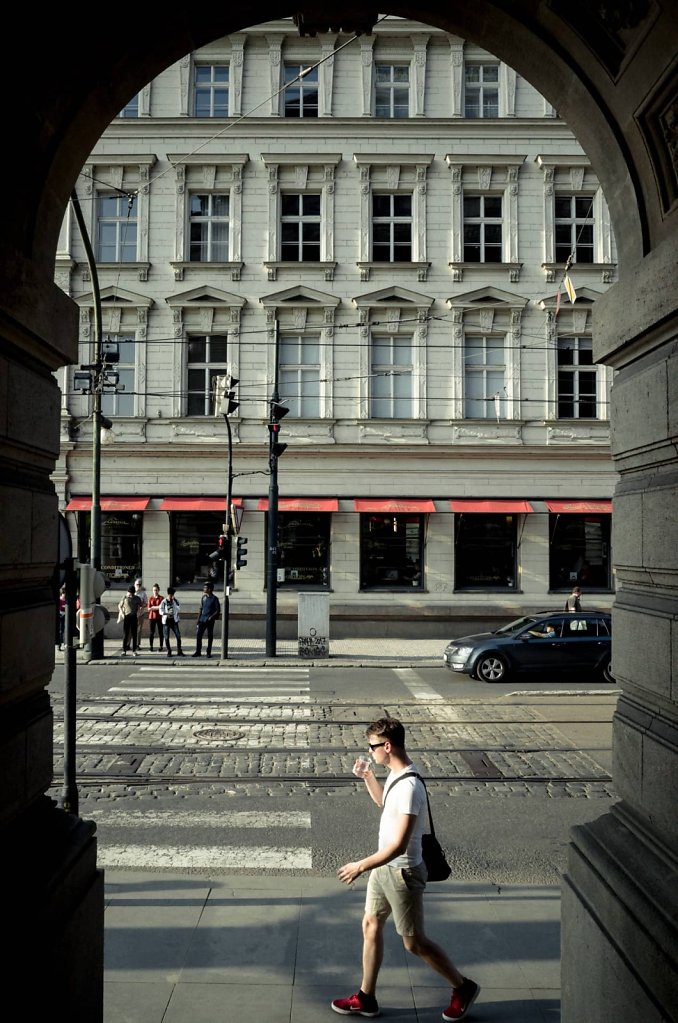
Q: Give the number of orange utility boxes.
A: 0